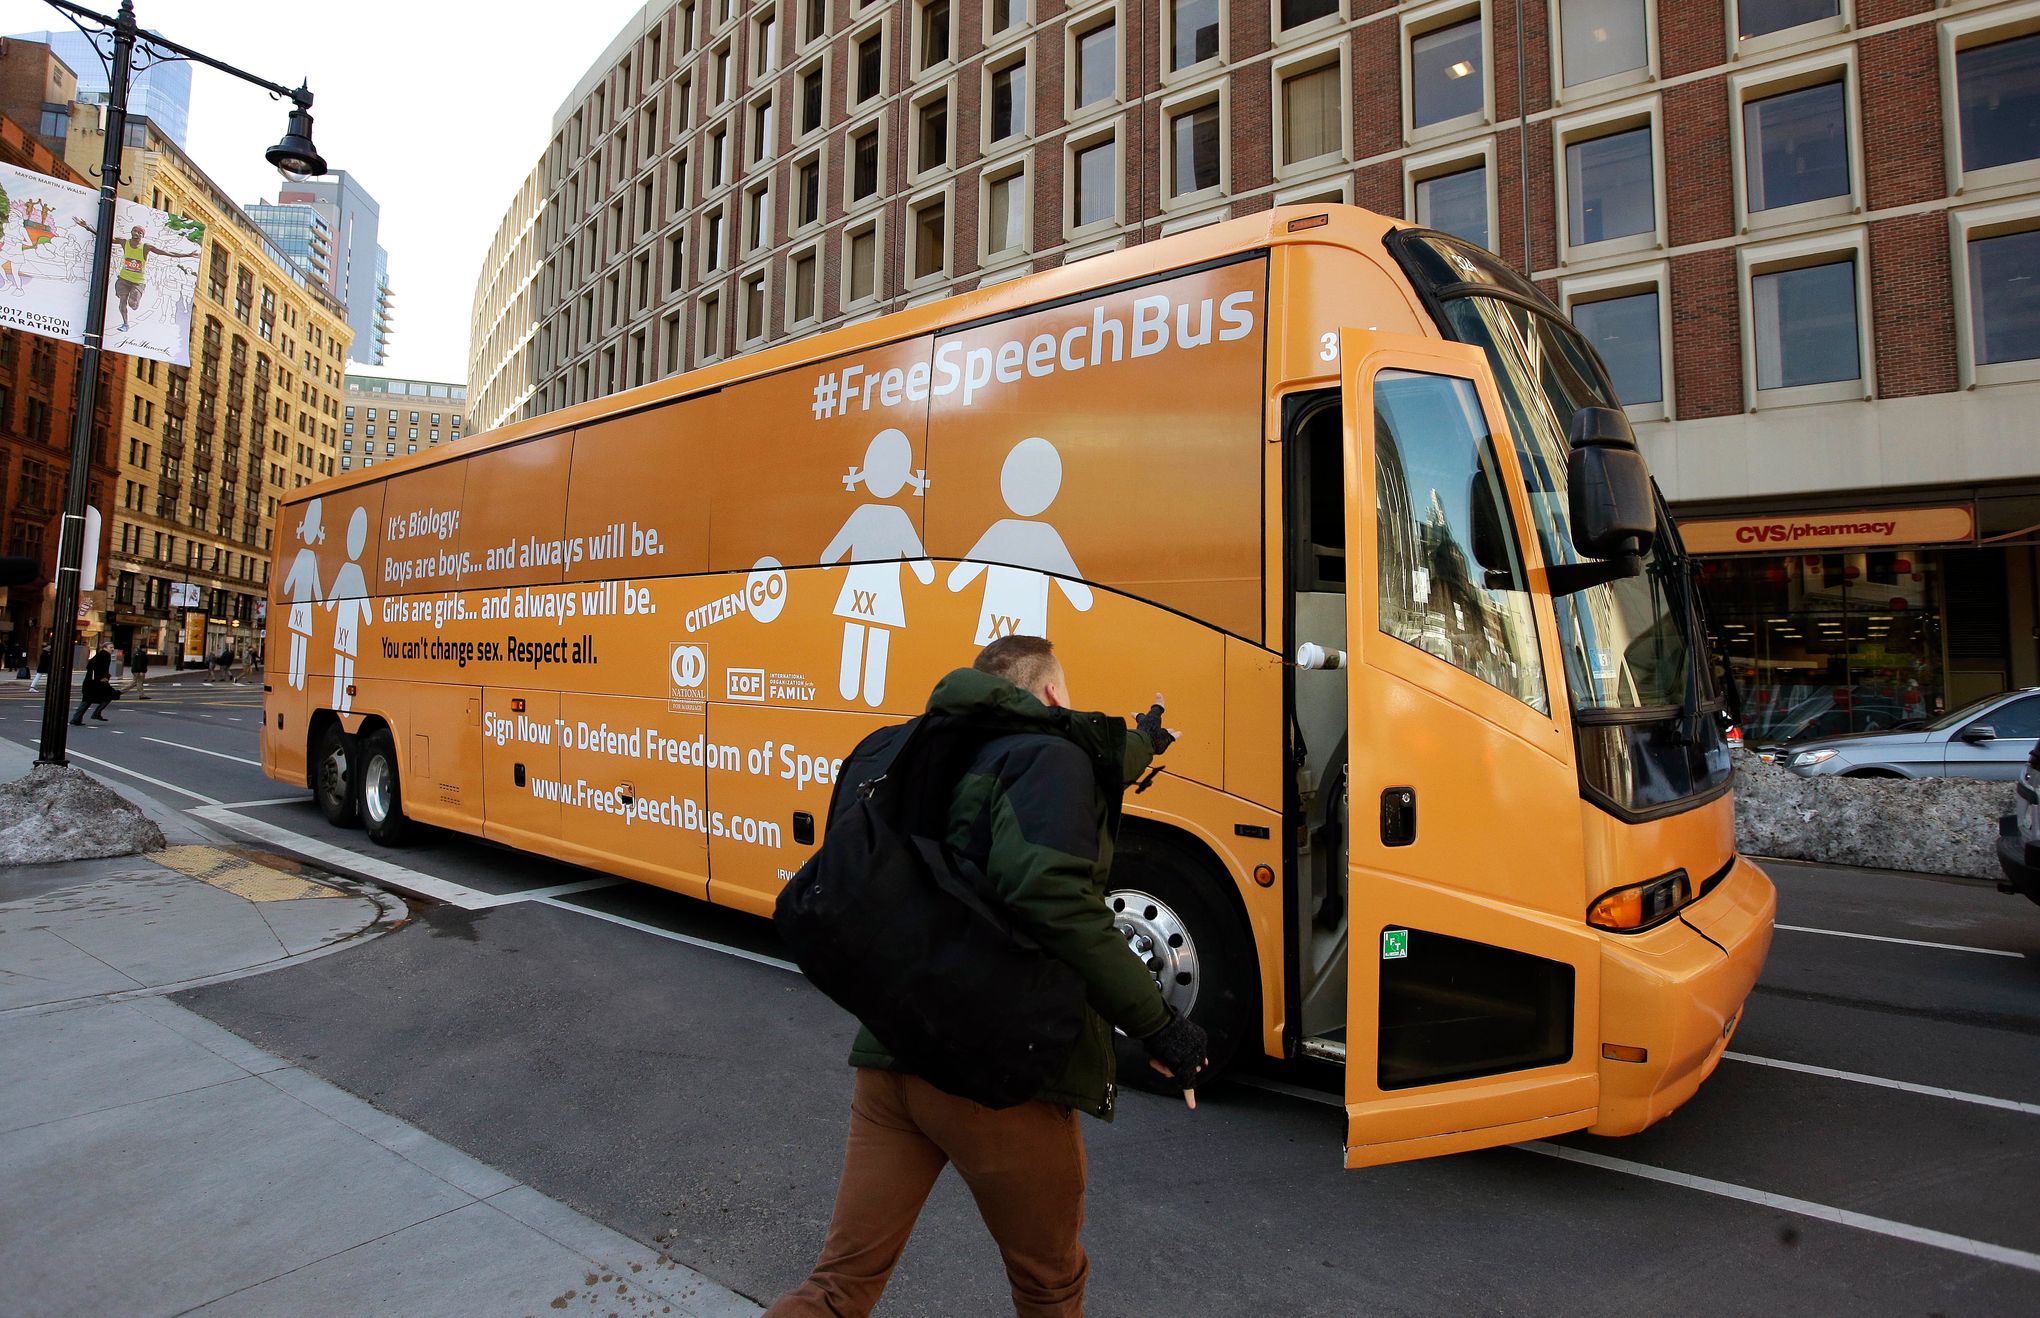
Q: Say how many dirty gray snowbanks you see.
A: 2